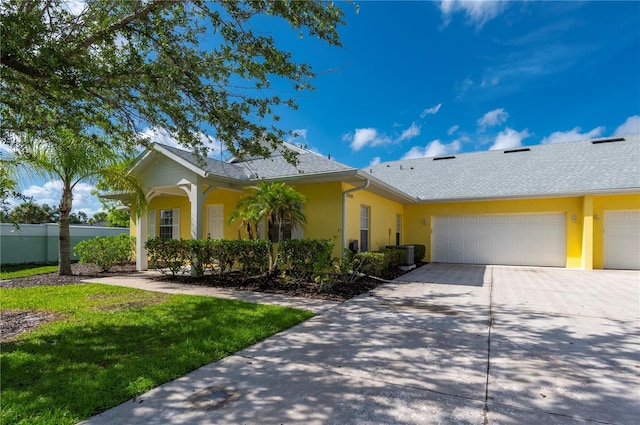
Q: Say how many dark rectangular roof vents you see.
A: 3